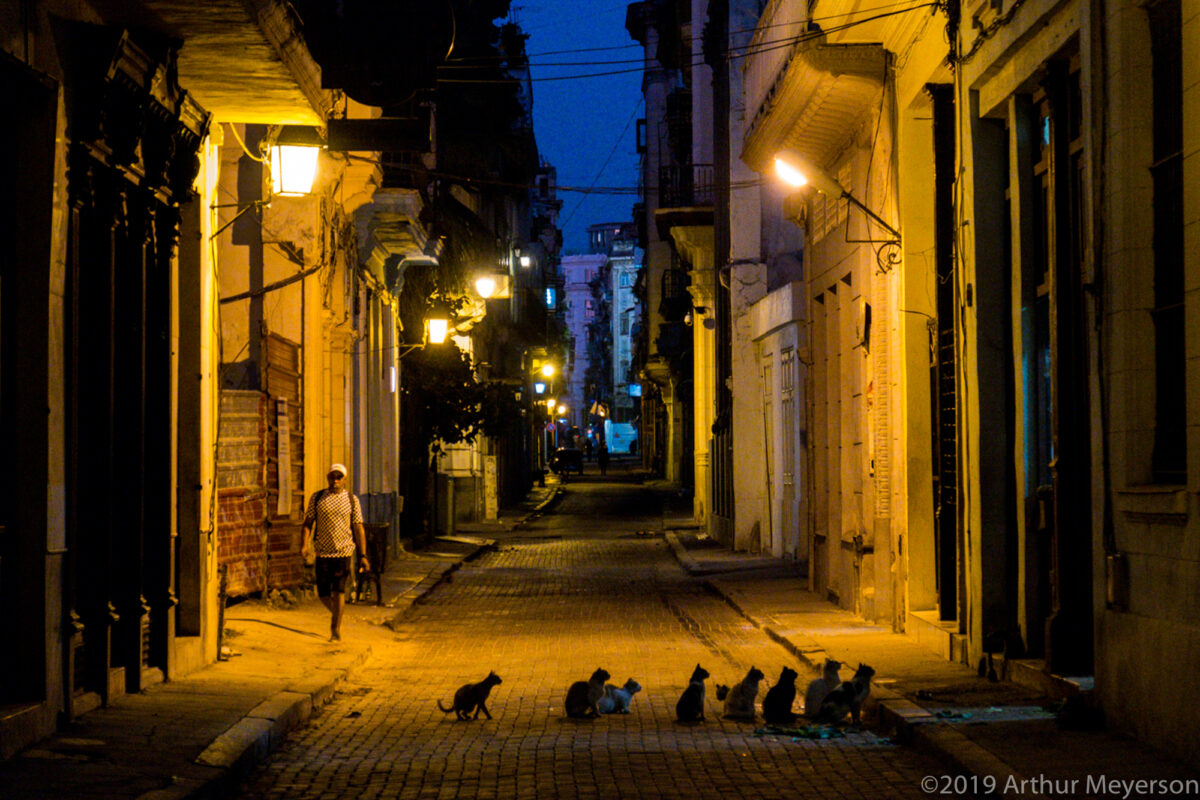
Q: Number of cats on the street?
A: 9